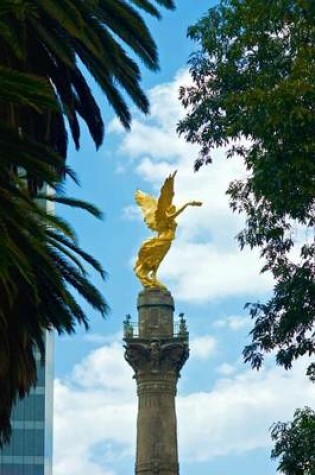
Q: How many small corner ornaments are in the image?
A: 2